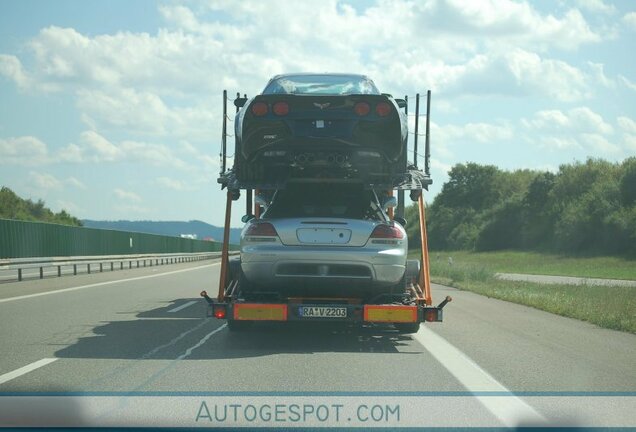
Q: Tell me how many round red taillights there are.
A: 4